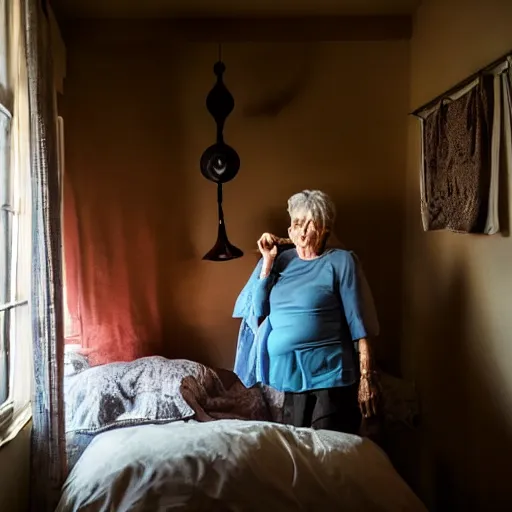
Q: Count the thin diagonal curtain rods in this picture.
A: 1